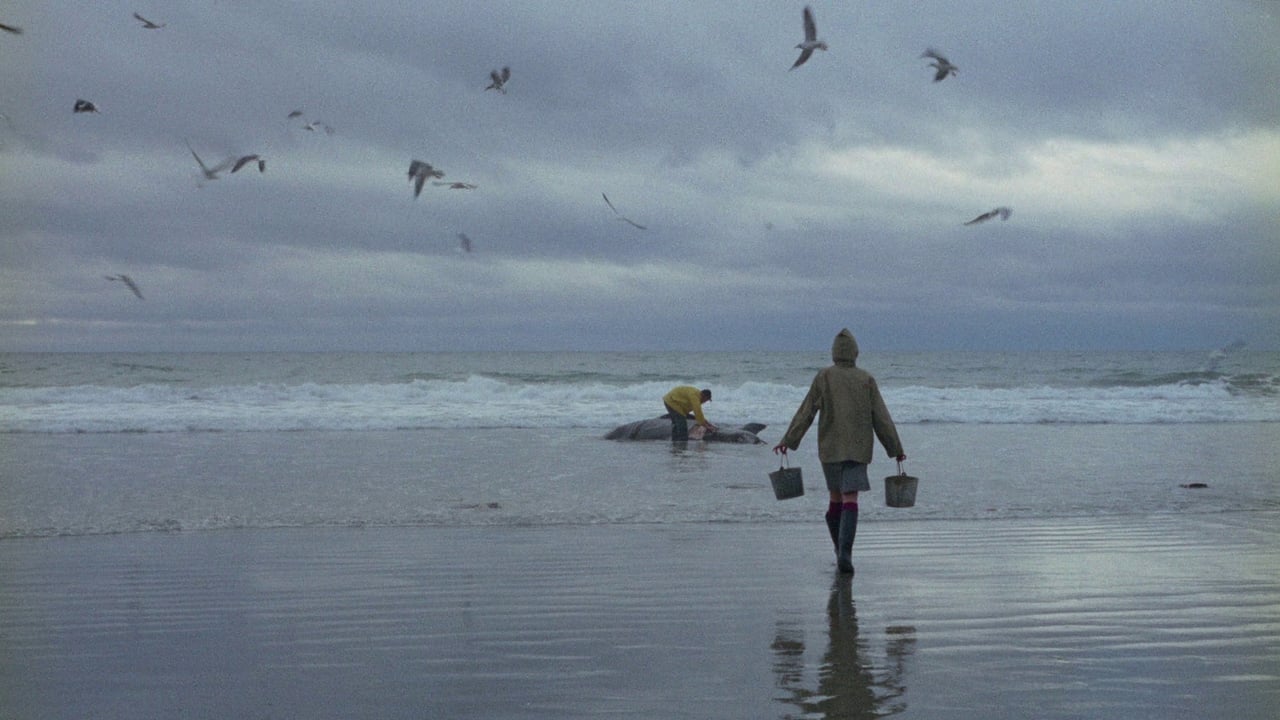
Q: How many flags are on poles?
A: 0